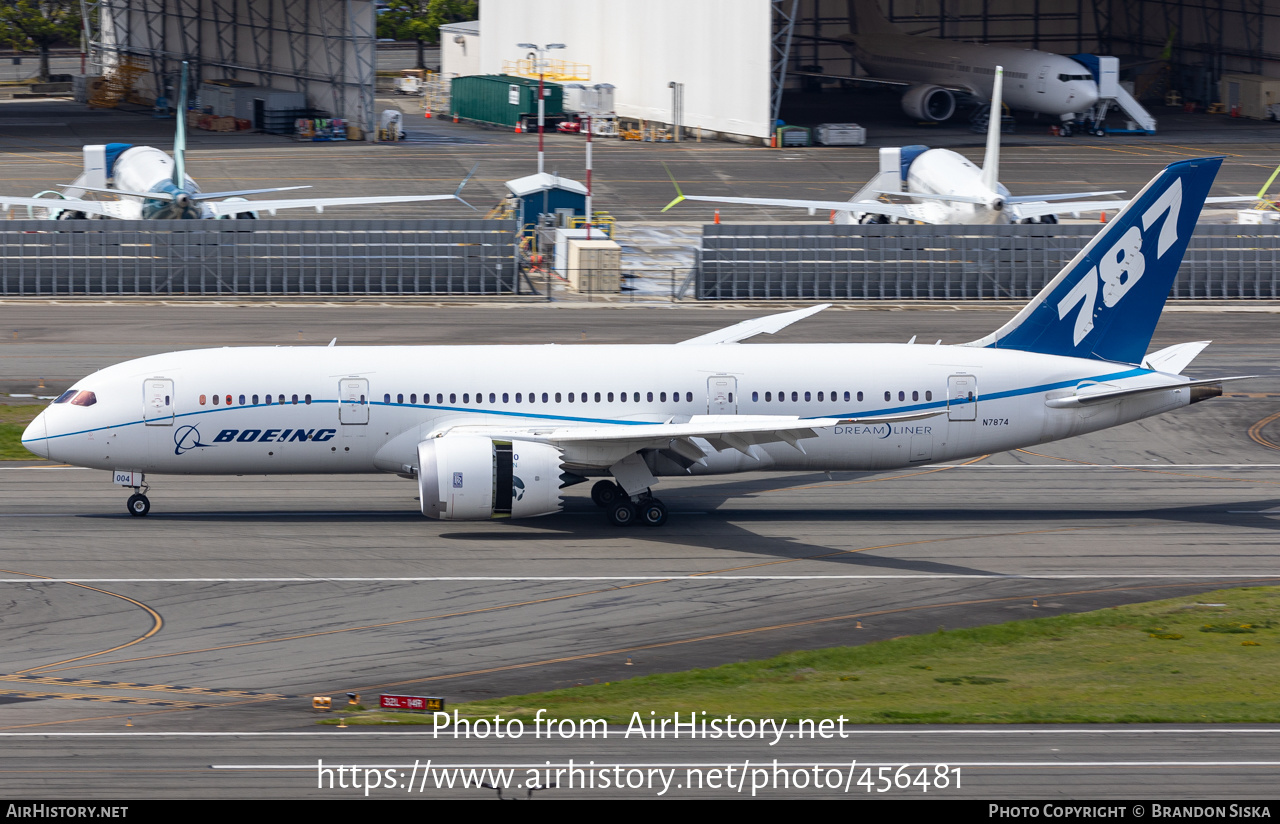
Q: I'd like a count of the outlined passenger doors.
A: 4